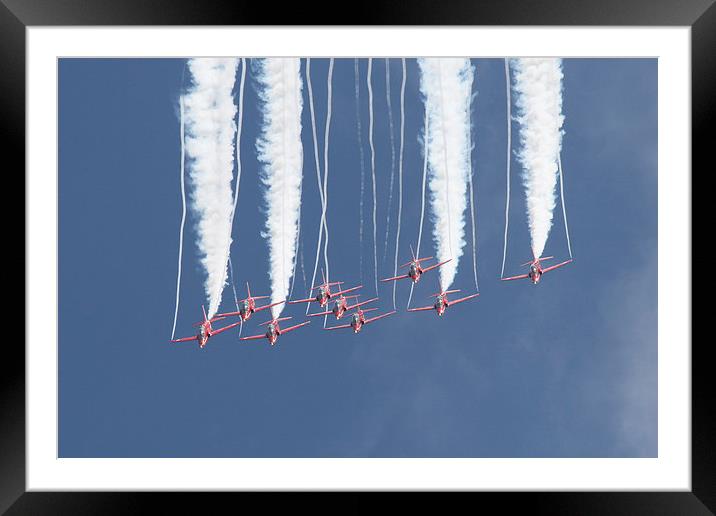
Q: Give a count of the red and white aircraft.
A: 9